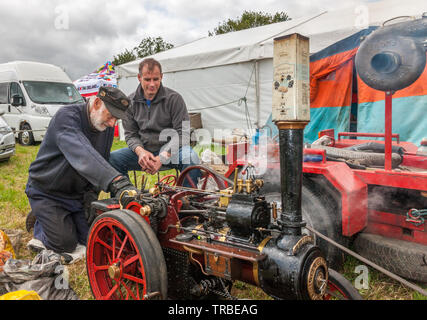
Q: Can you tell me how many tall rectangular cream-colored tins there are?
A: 1